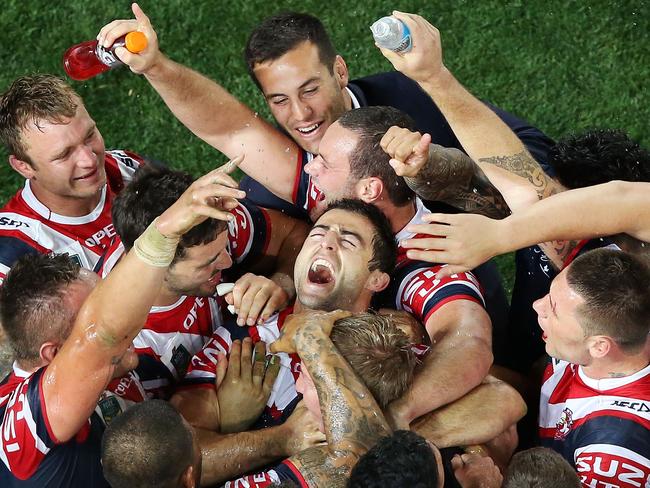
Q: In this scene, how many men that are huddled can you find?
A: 12